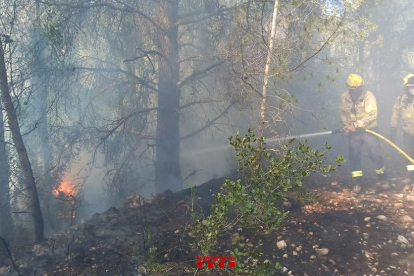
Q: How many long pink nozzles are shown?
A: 0